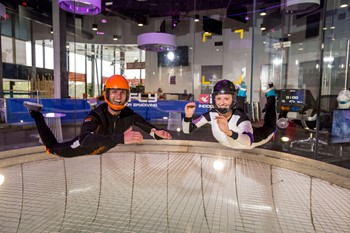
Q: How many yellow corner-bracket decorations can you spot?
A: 4